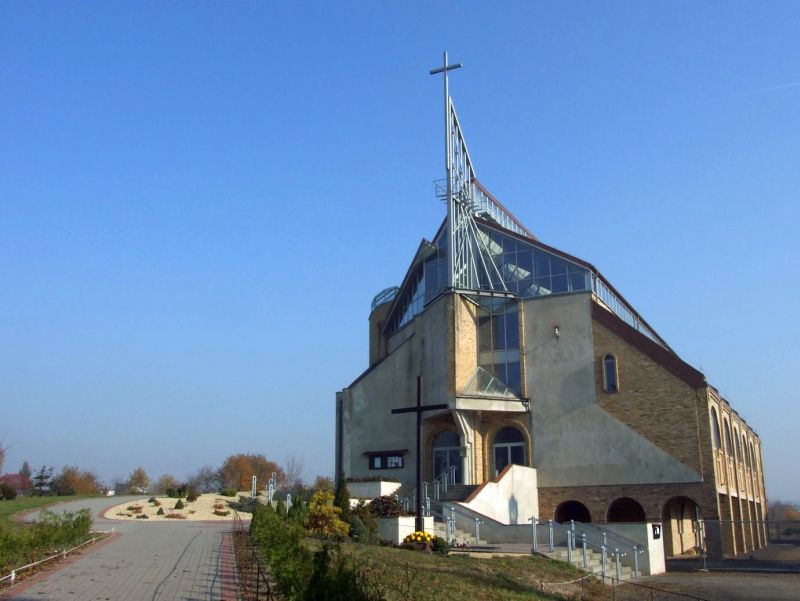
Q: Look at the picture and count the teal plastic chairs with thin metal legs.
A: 0